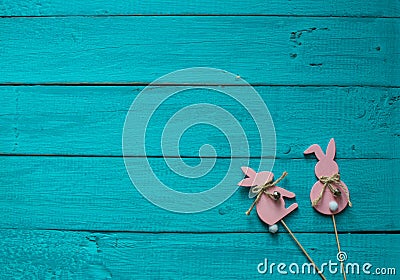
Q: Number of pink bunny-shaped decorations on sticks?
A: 2